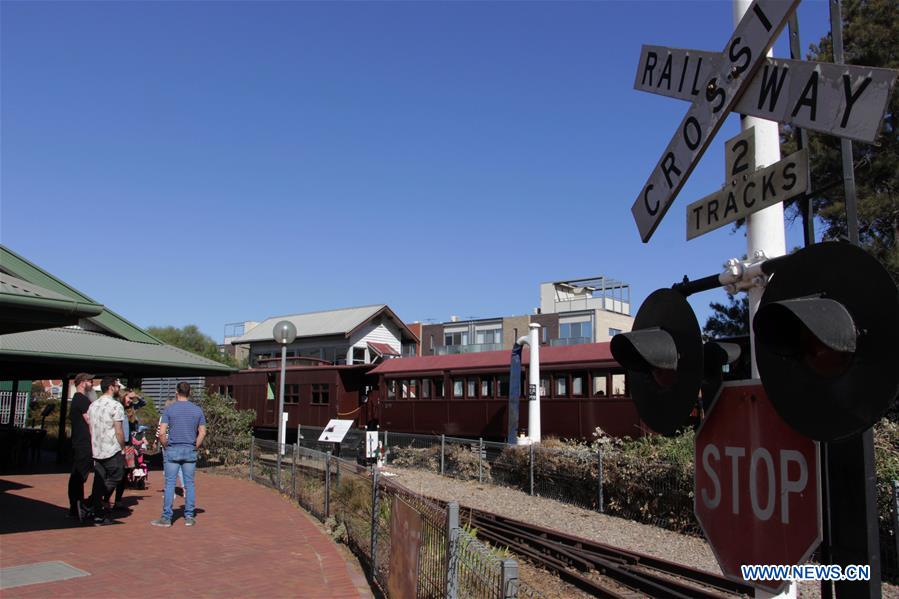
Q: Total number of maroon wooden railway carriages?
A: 2